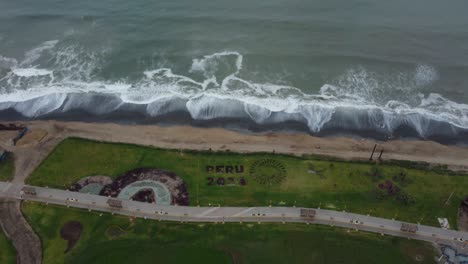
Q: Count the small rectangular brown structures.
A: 4